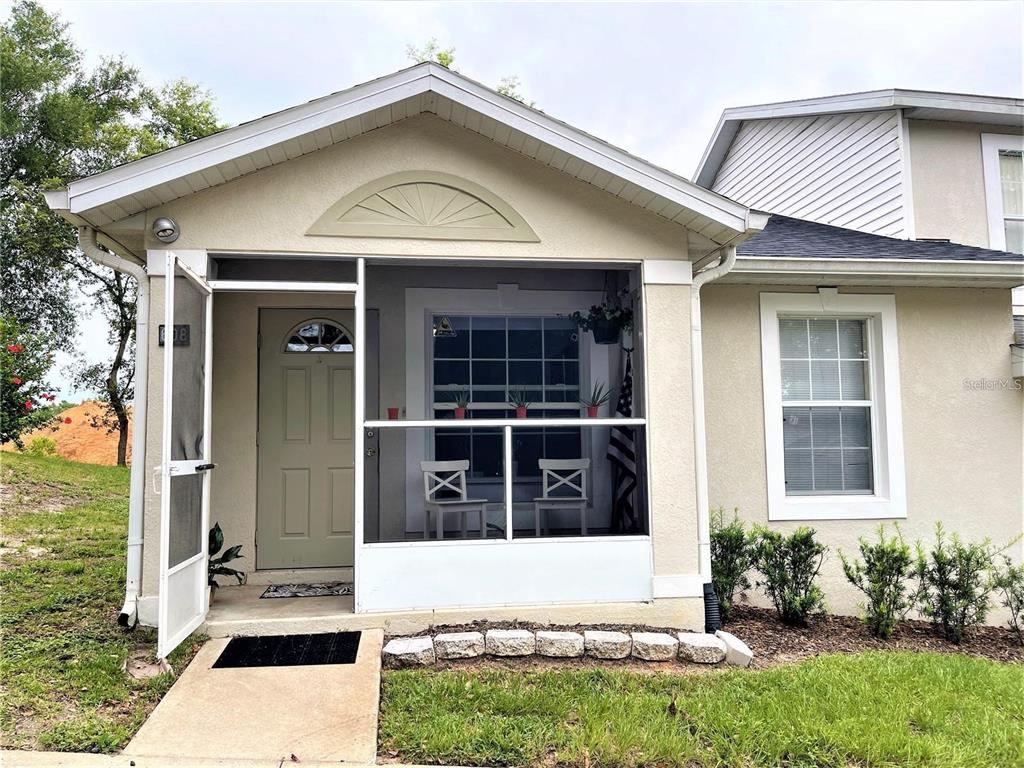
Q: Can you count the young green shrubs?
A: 5